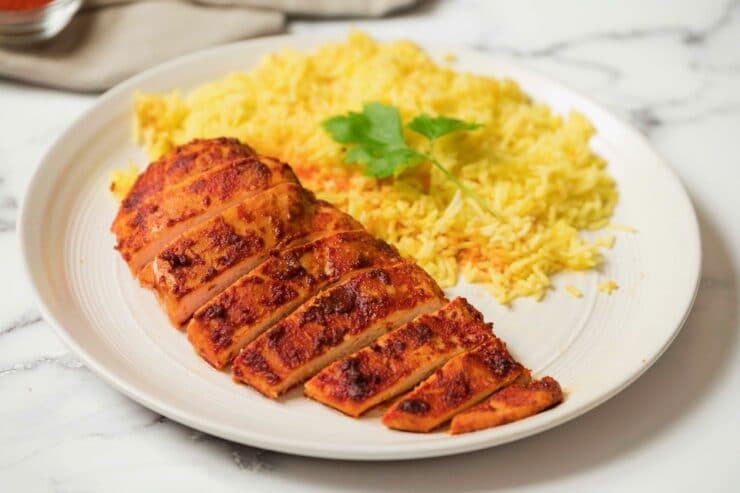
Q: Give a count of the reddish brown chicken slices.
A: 8